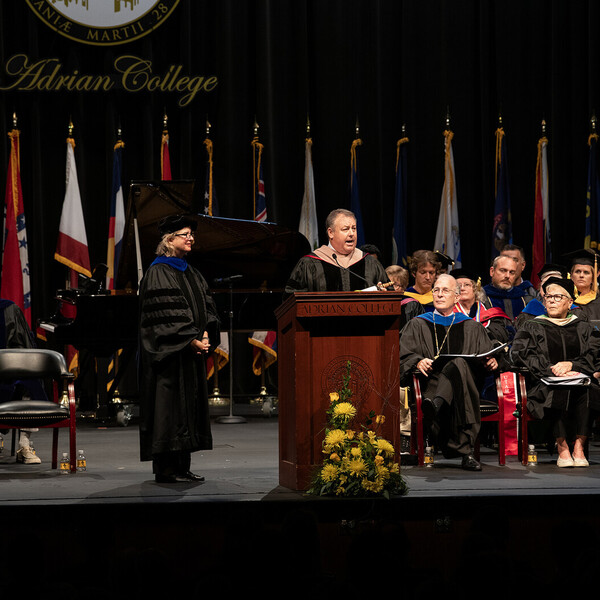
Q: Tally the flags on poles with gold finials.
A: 13